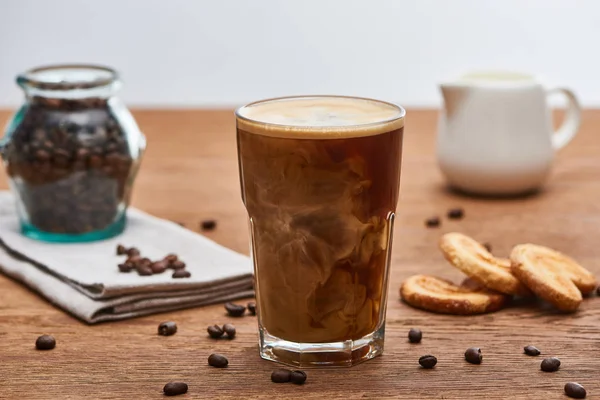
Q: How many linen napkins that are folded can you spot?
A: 1